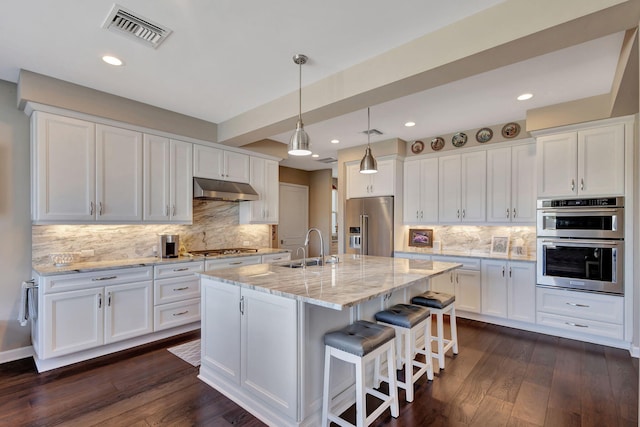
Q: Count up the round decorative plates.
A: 5